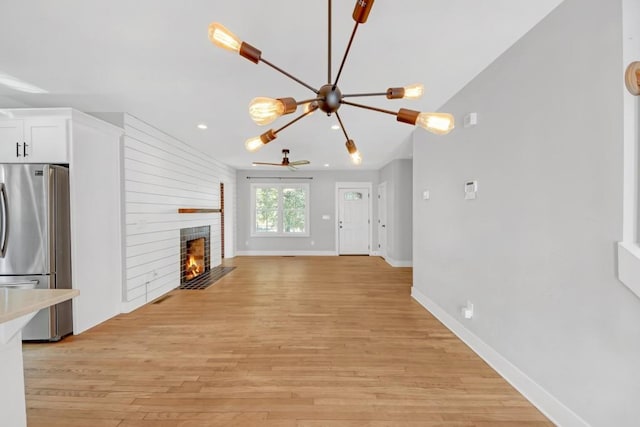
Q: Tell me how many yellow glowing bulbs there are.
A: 7